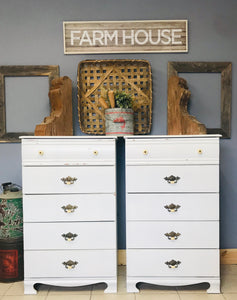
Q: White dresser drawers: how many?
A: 10